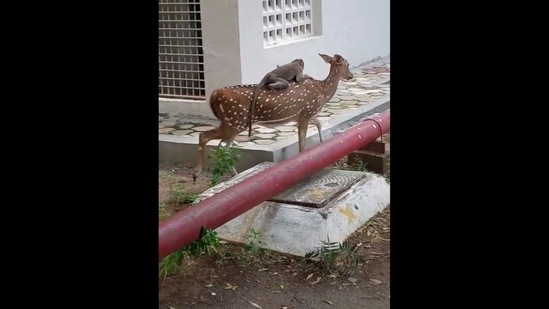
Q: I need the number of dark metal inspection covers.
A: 1